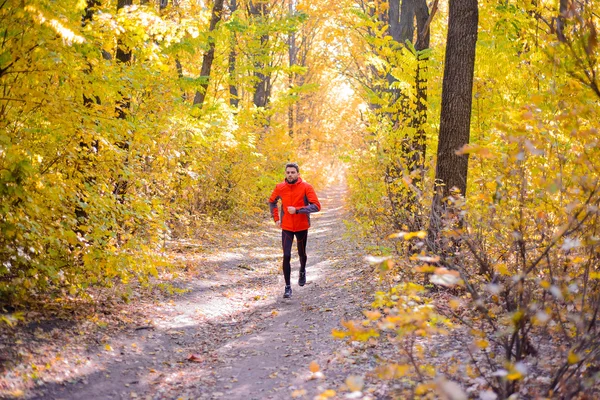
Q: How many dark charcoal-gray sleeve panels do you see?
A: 2